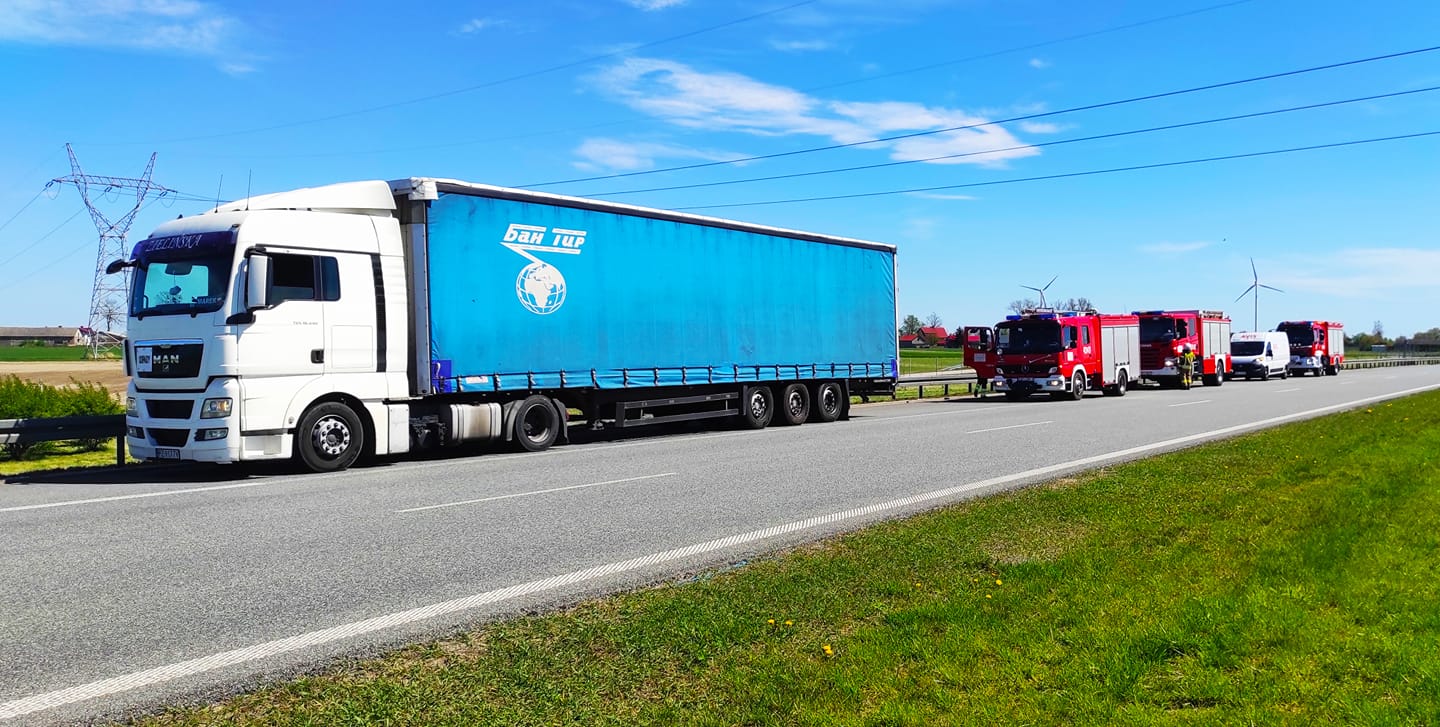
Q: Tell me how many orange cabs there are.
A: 0